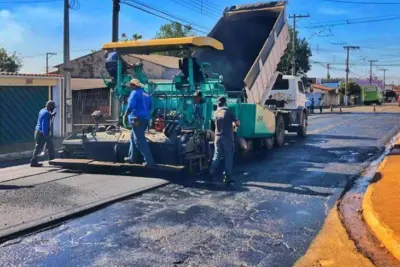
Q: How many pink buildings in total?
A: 1